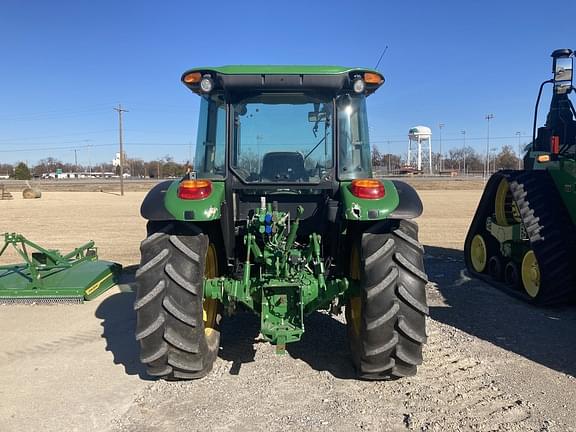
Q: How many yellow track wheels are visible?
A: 3